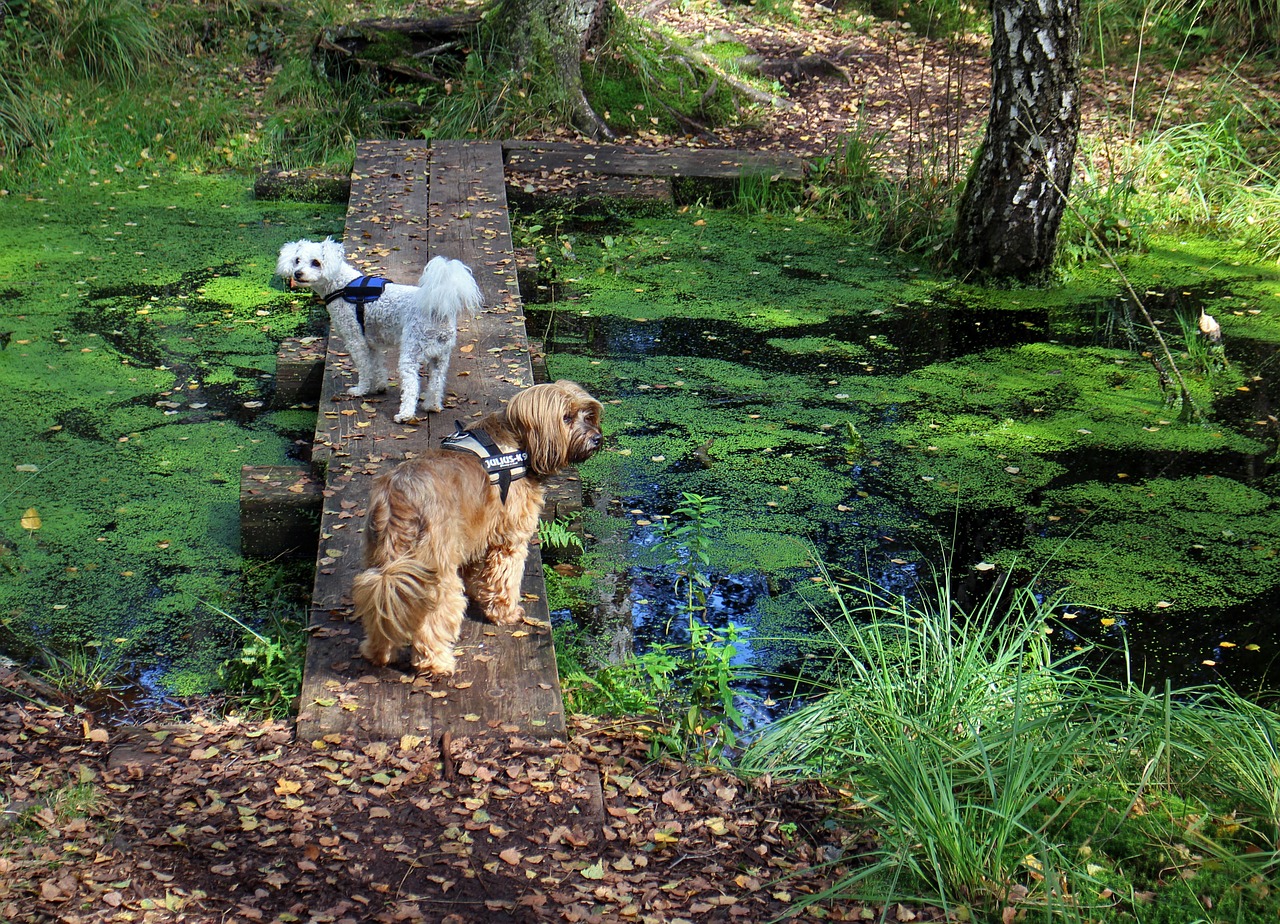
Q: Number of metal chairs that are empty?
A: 0